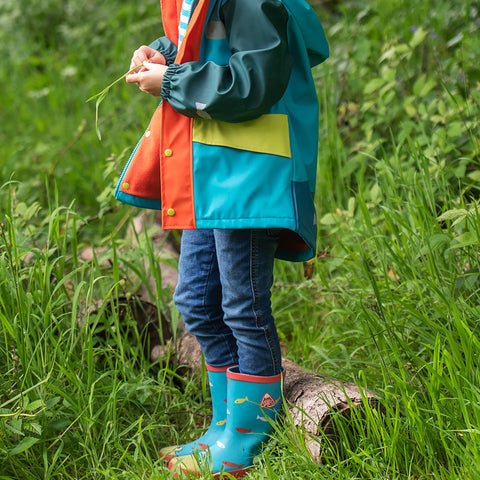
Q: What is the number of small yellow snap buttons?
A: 4